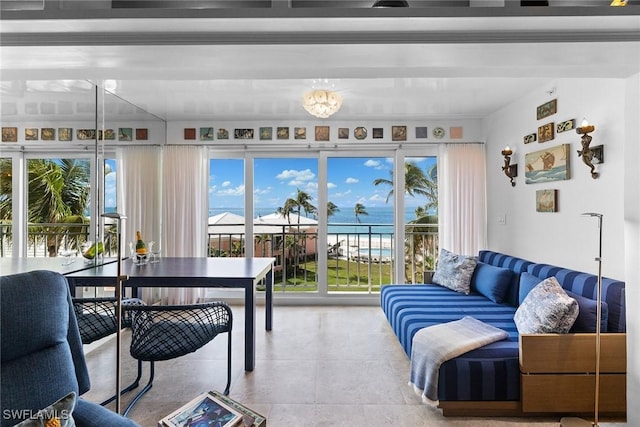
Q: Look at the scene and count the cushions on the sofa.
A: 4